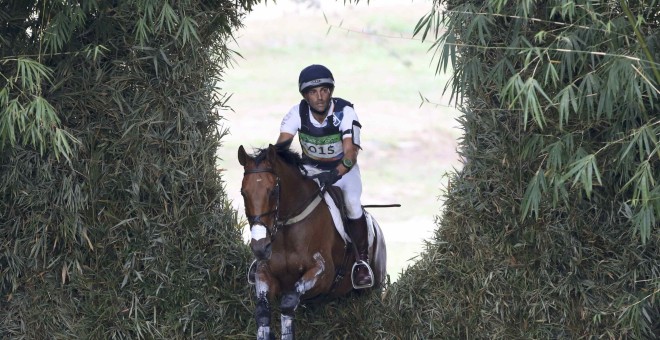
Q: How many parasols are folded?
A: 0